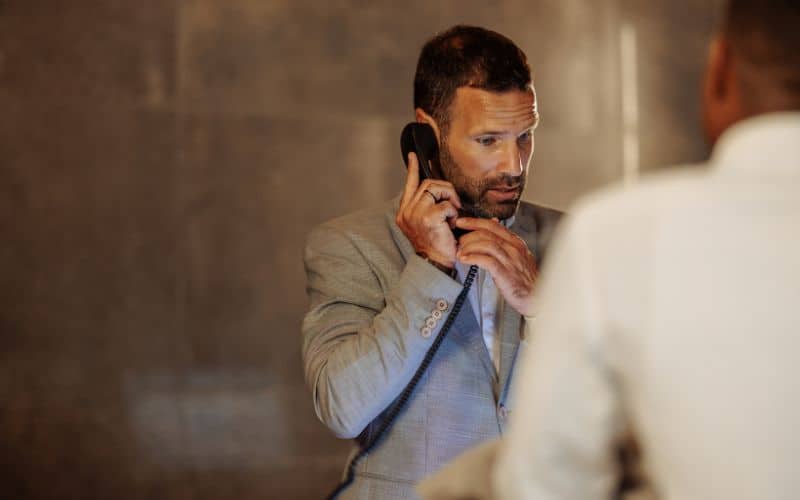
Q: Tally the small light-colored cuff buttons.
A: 4